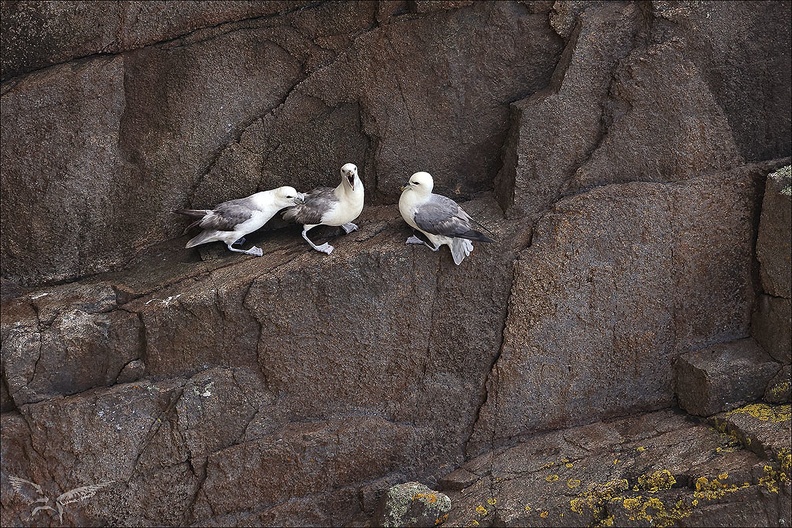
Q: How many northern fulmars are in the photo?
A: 3